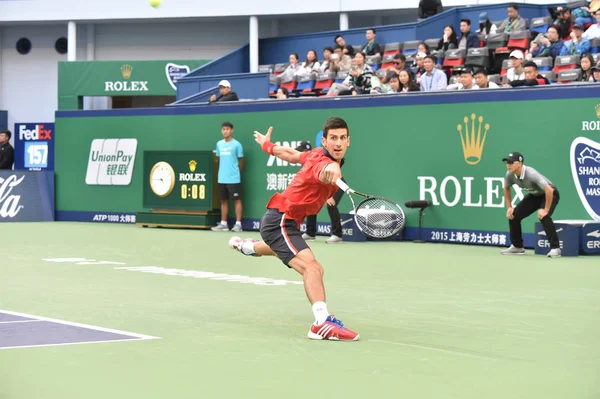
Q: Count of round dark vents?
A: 2